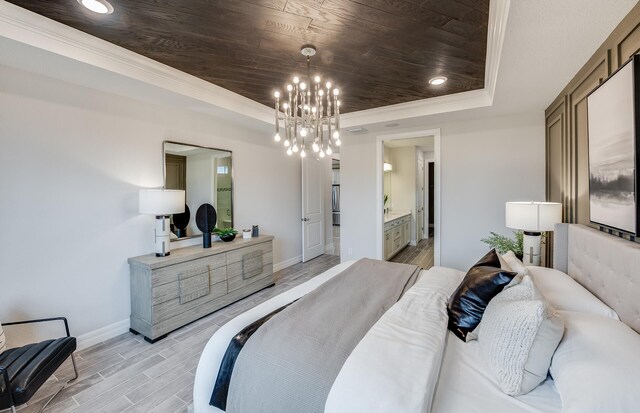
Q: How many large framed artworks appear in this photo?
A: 1